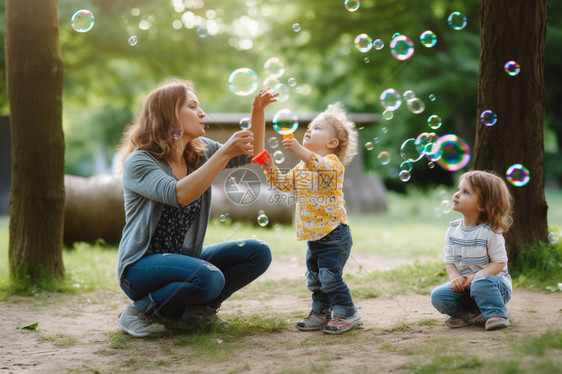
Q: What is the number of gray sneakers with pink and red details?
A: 2